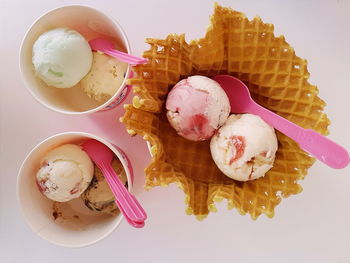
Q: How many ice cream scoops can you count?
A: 6